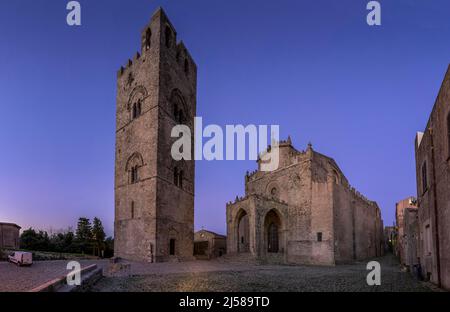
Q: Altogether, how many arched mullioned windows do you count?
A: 4